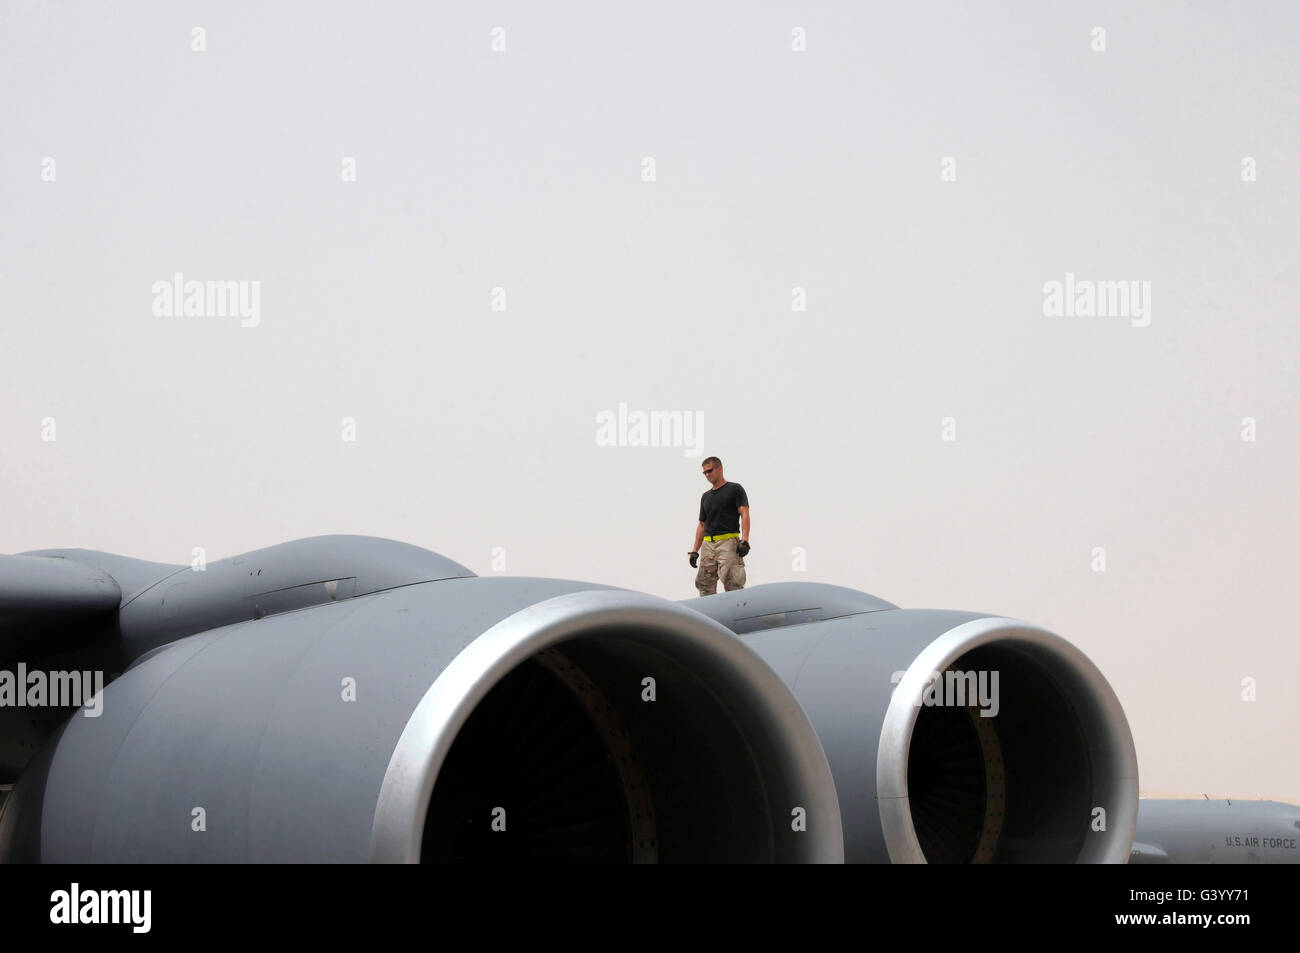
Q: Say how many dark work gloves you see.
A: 2